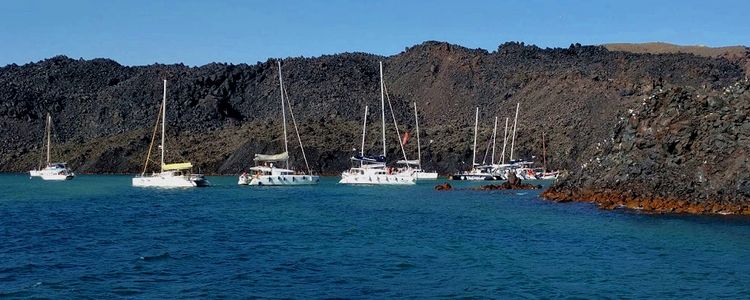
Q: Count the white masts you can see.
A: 10